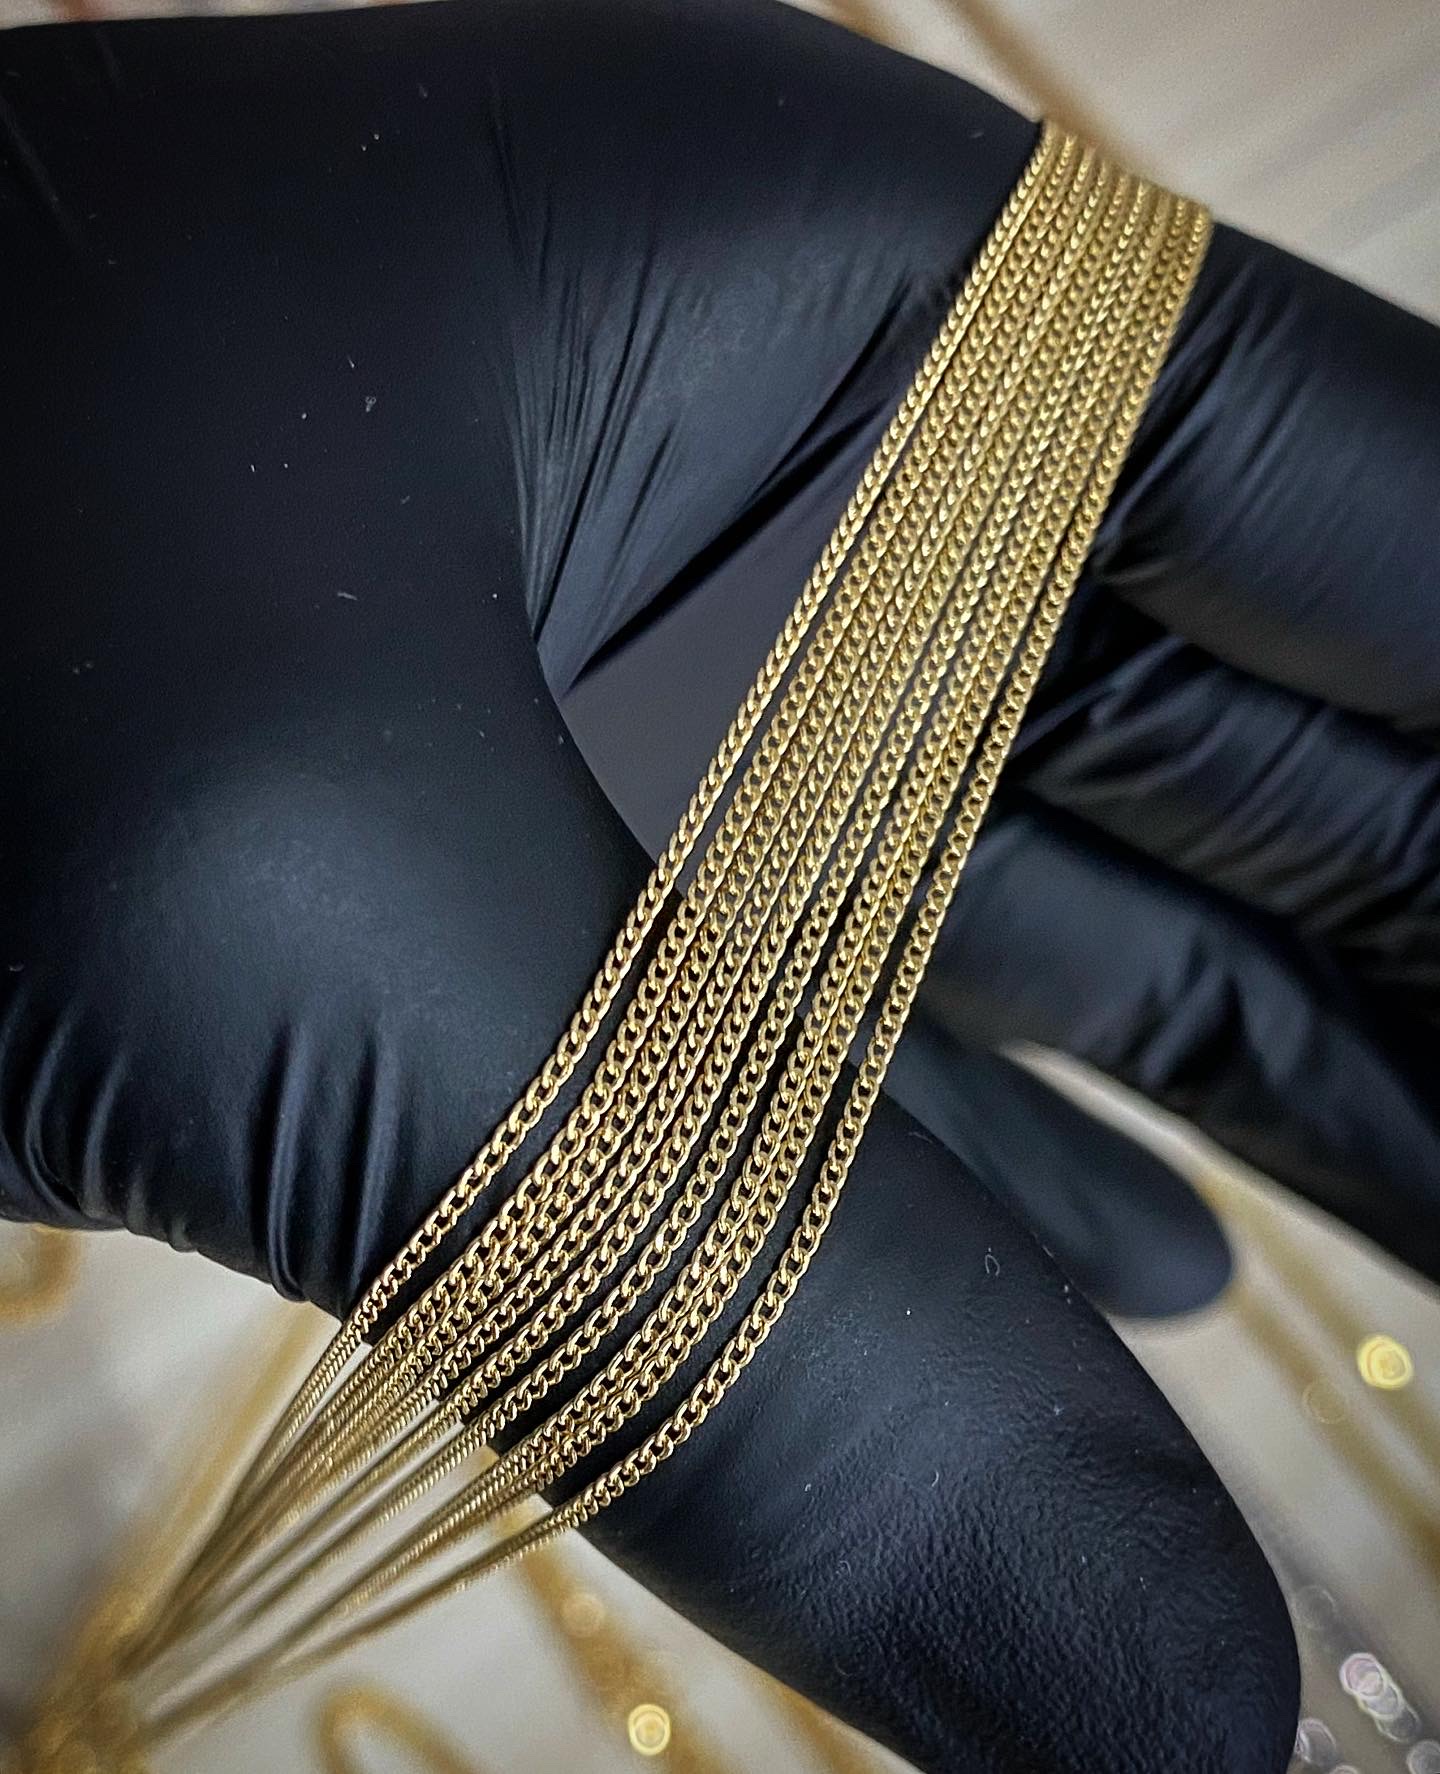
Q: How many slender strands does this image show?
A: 9